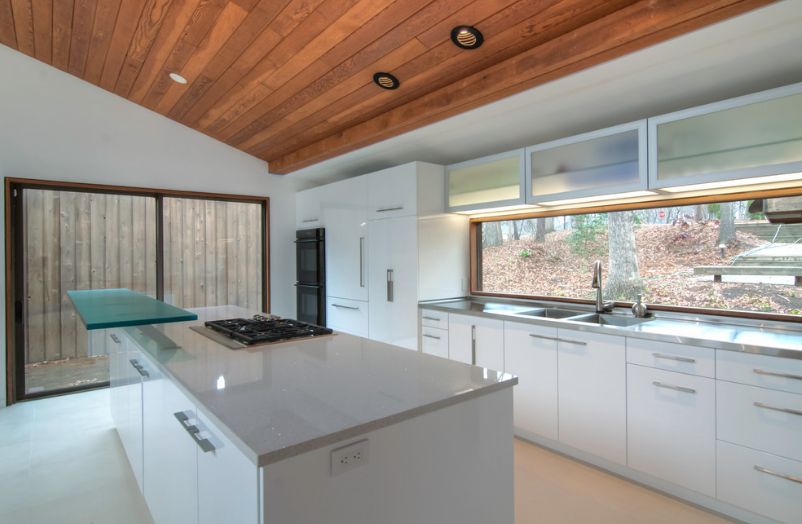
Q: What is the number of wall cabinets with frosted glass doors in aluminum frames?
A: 3